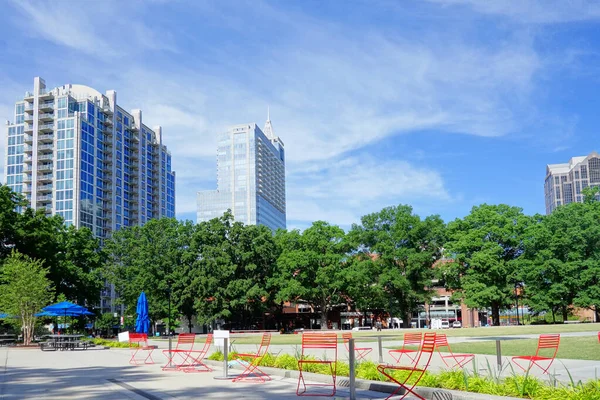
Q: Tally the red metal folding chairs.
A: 10